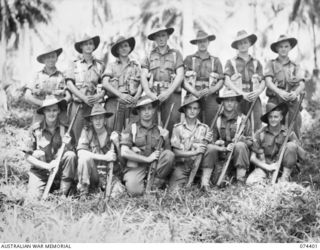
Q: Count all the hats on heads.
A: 13